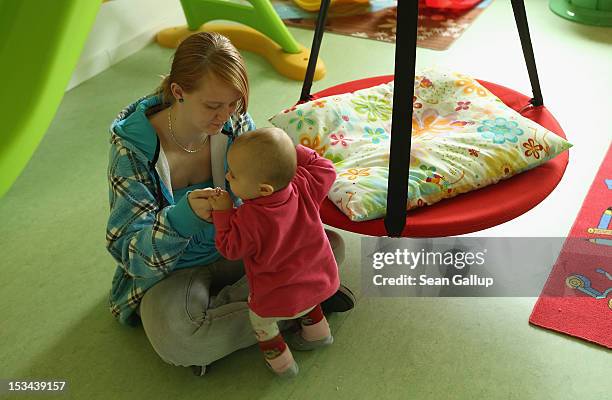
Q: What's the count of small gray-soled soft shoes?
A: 2